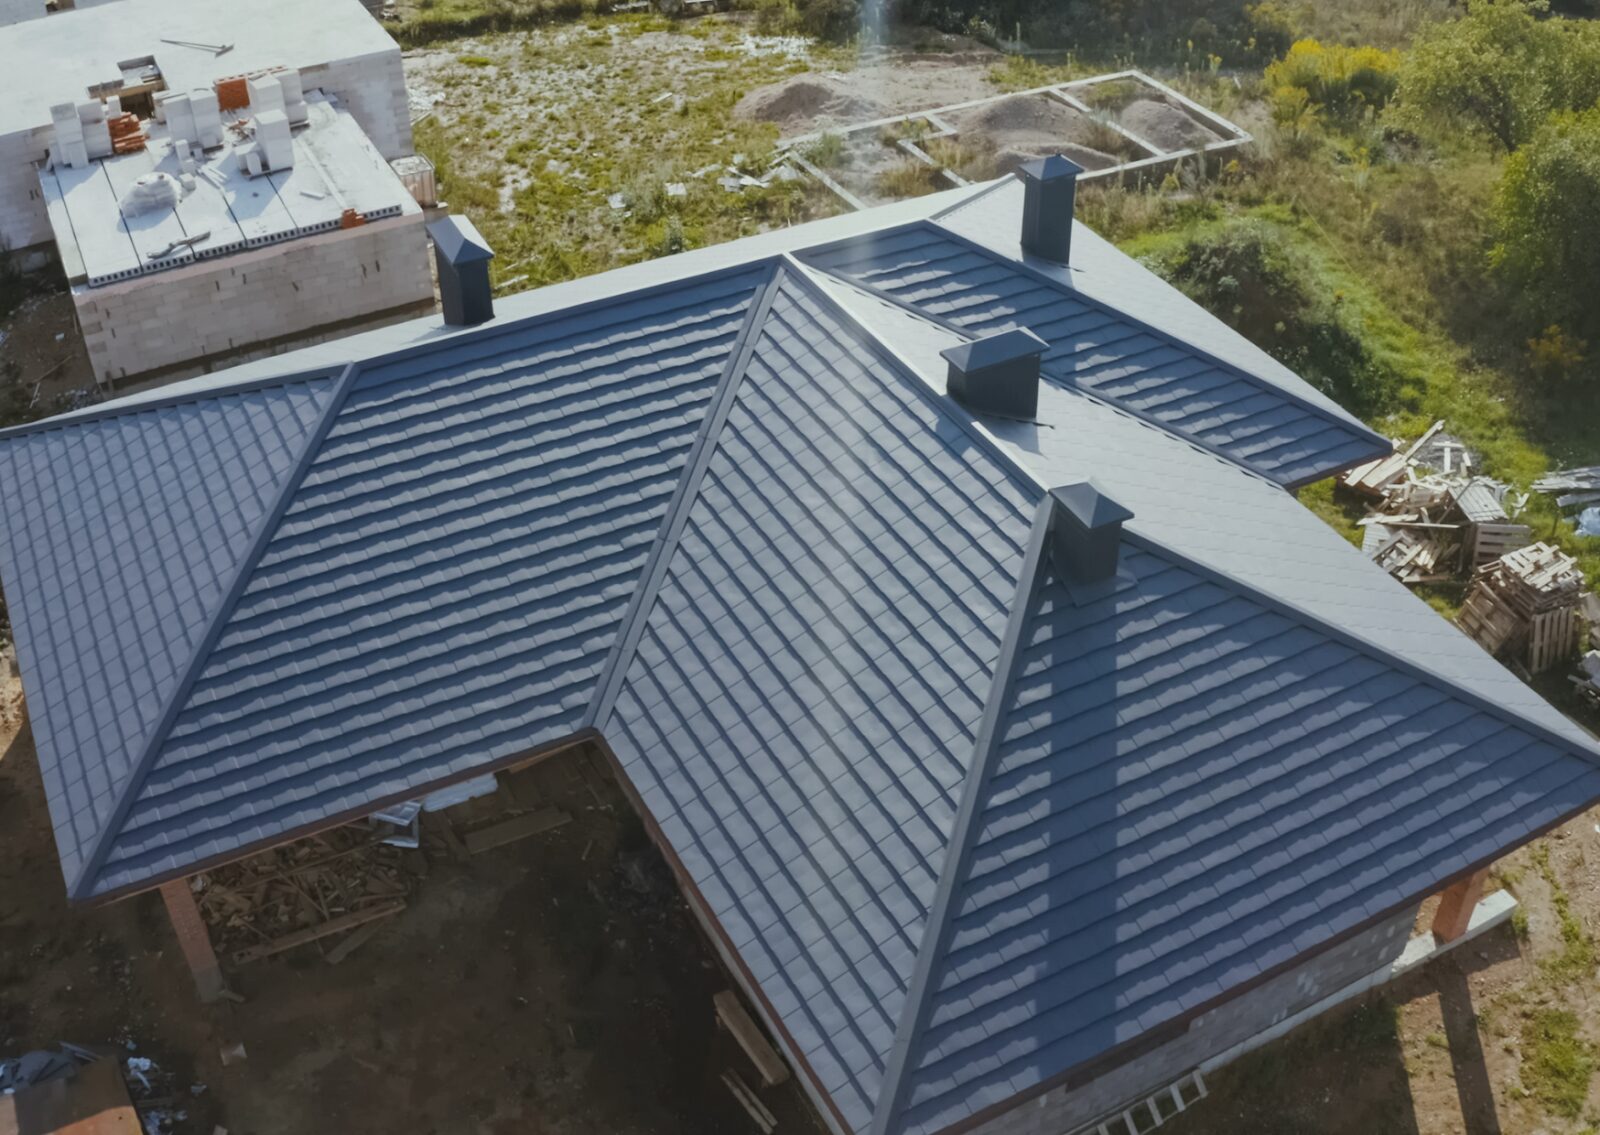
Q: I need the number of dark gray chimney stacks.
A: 4